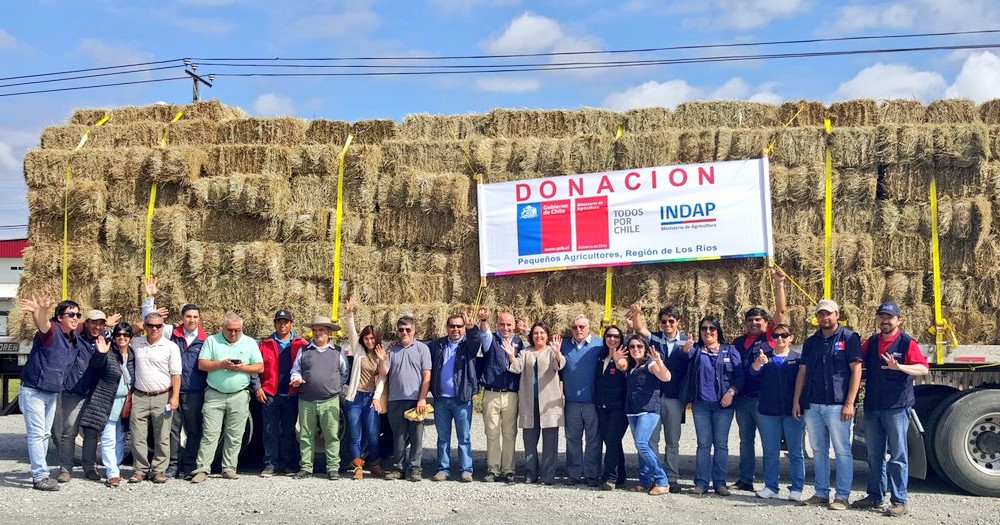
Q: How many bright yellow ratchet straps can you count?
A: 6